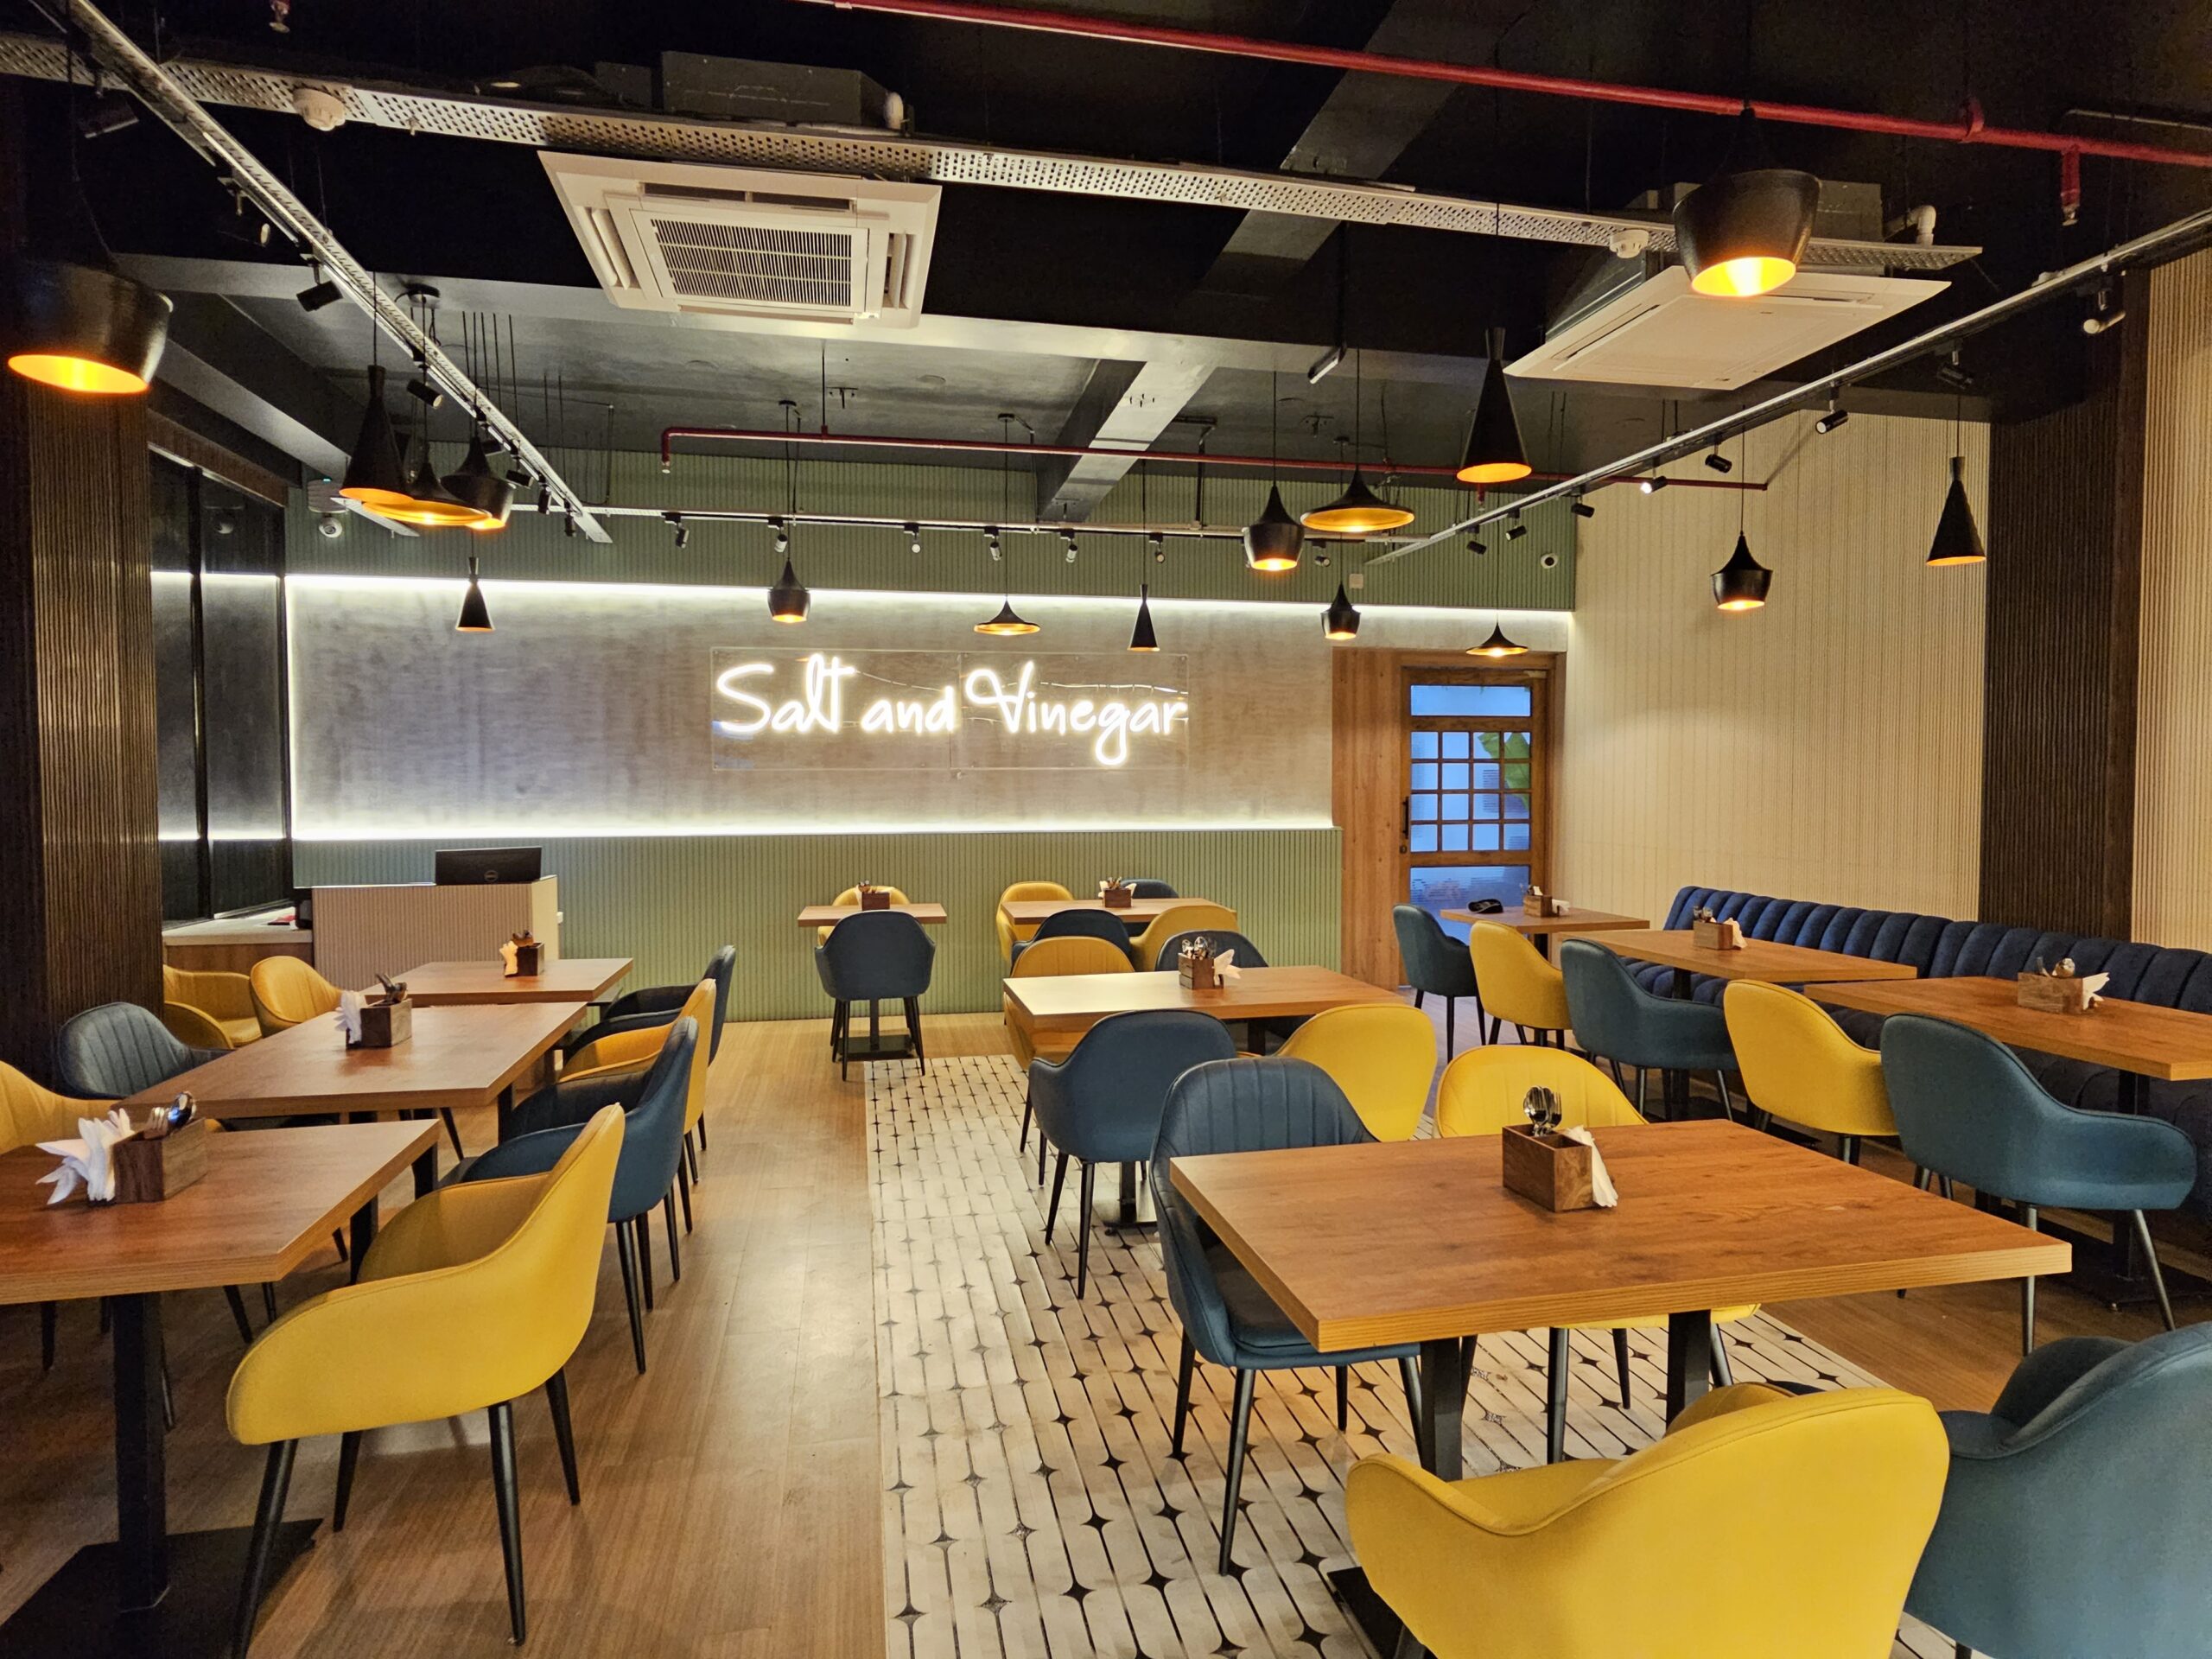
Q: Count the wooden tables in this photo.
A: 10